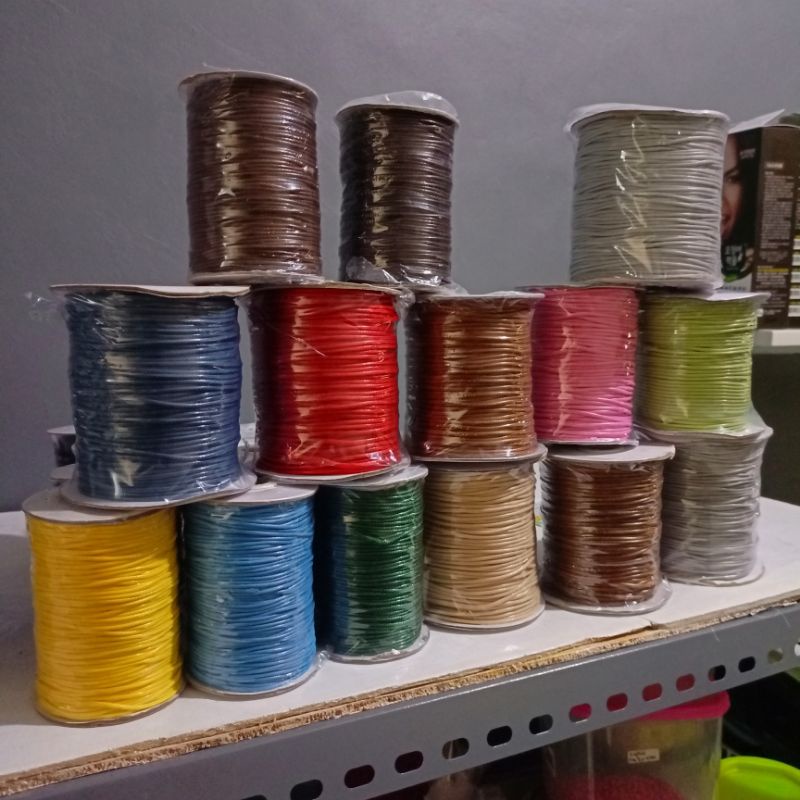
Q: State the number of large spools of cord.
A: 14